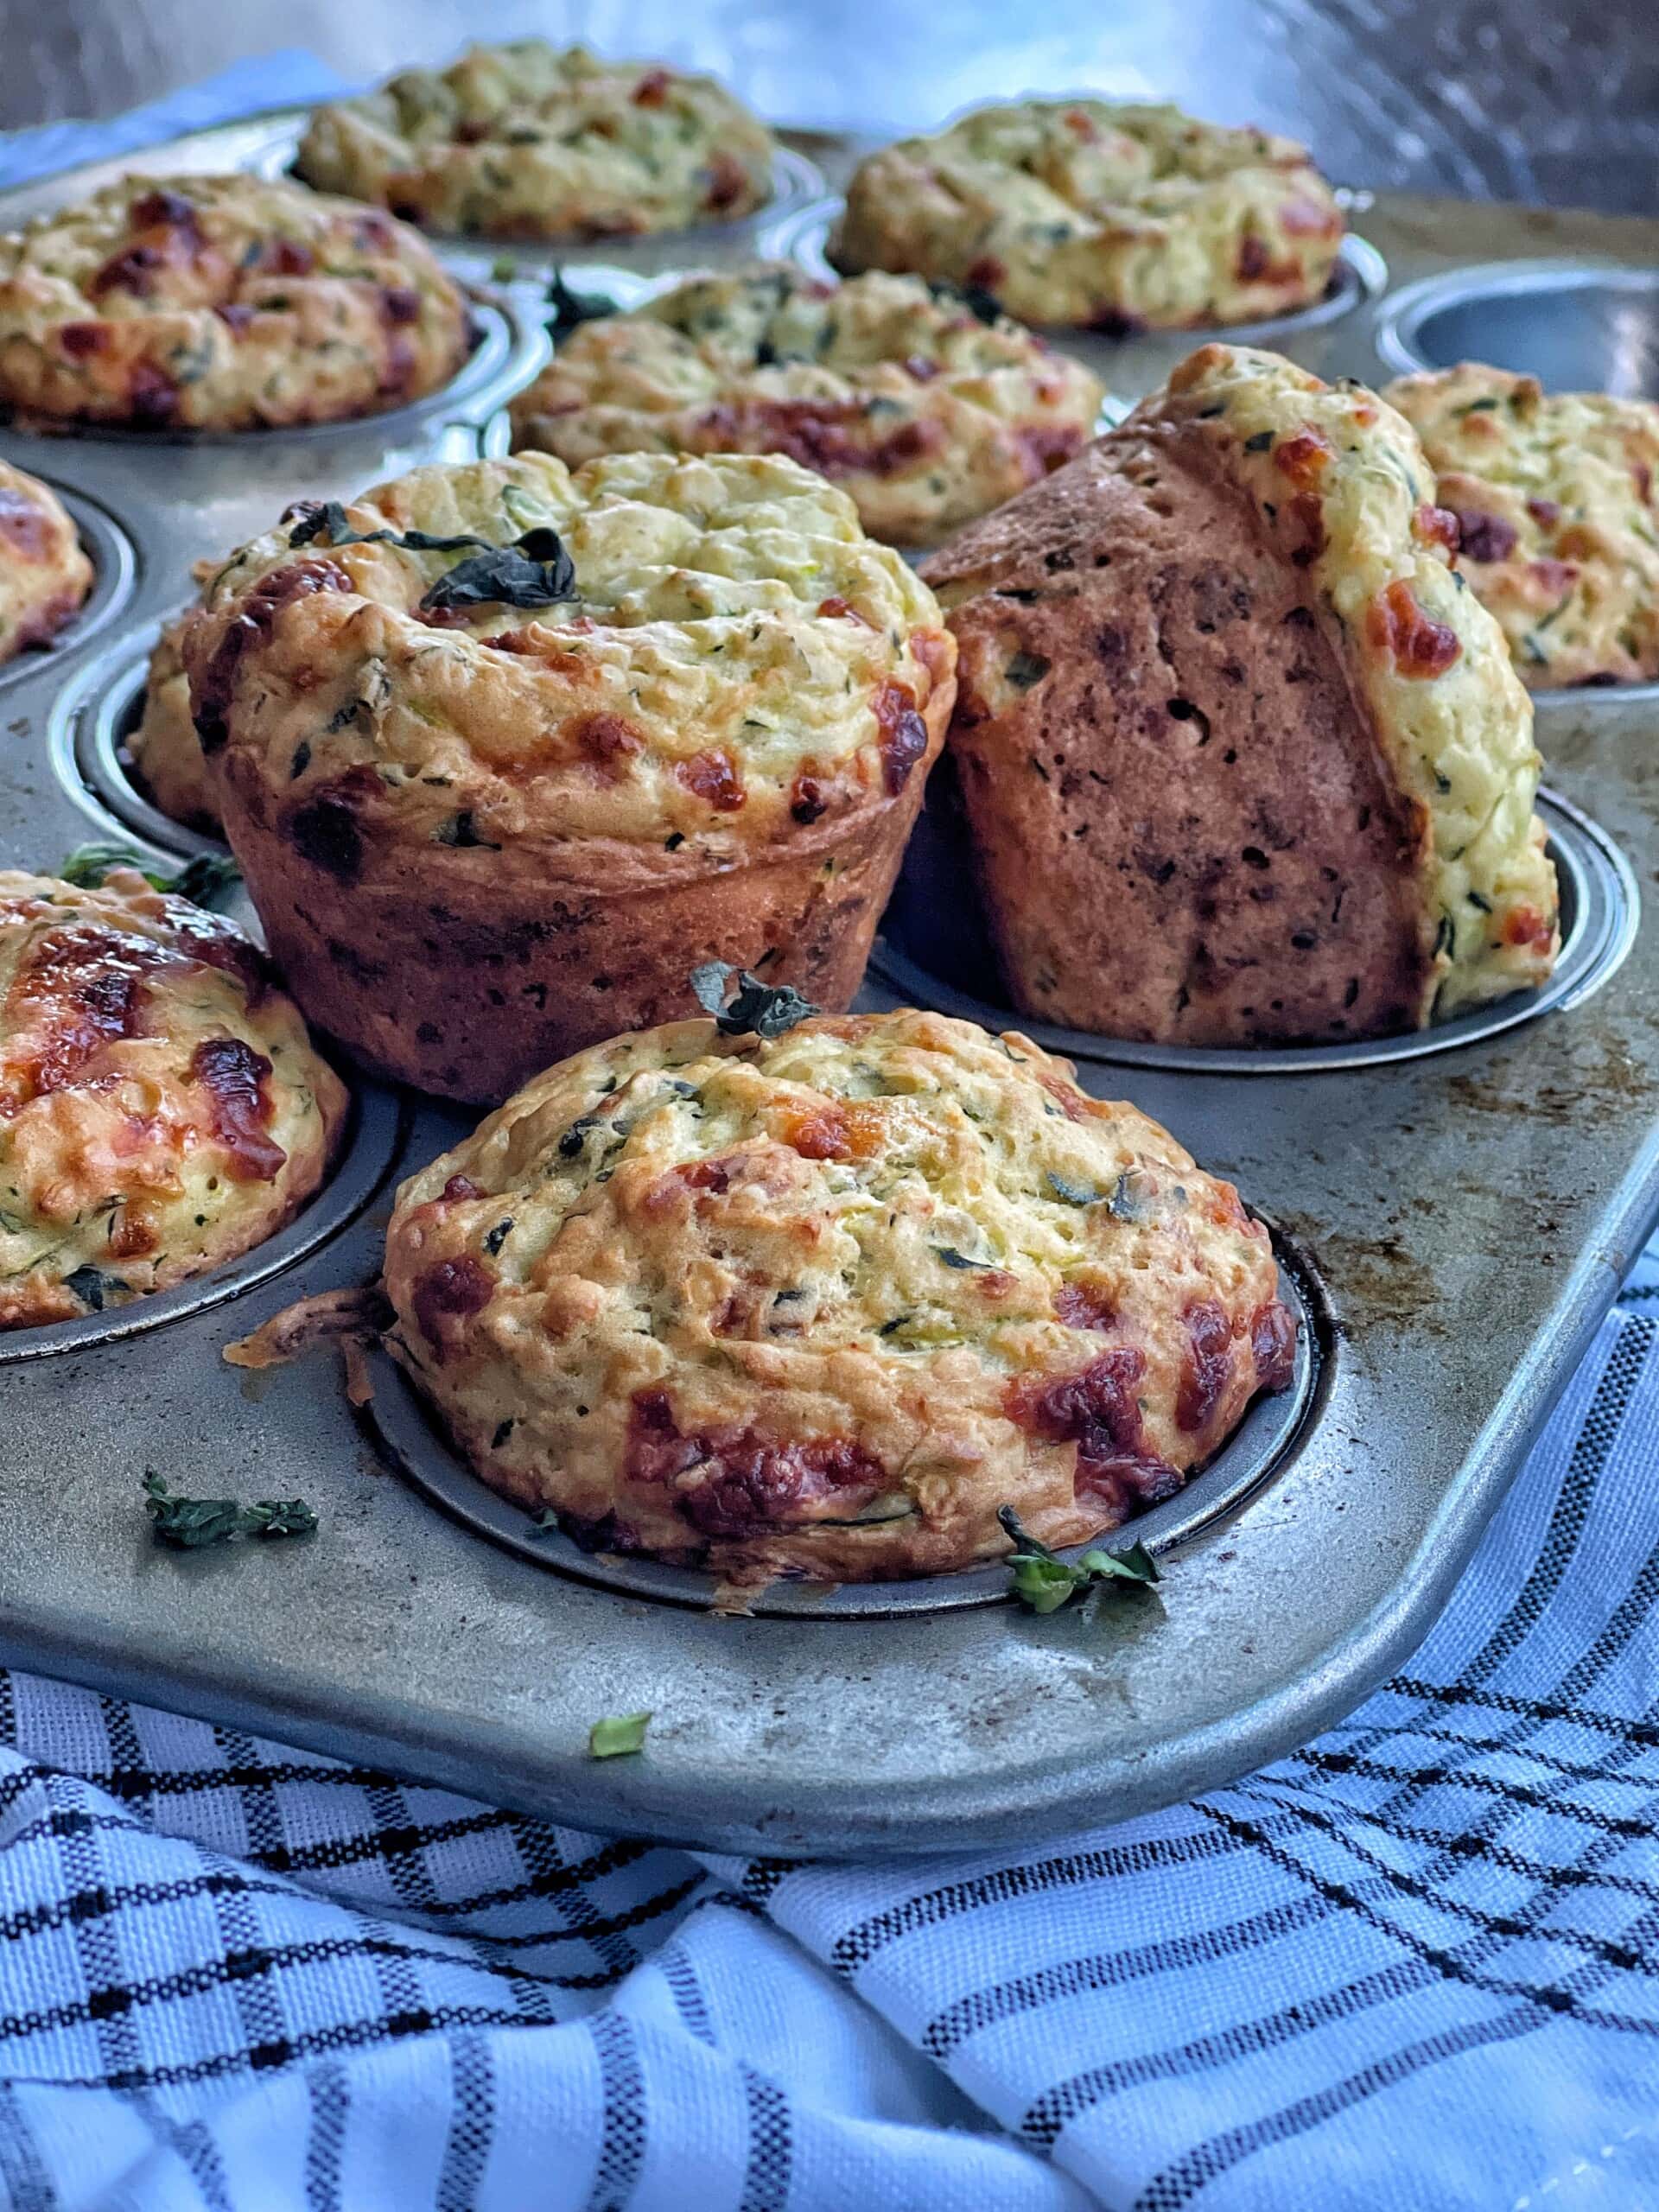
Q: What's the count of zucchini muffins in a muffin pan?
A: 11